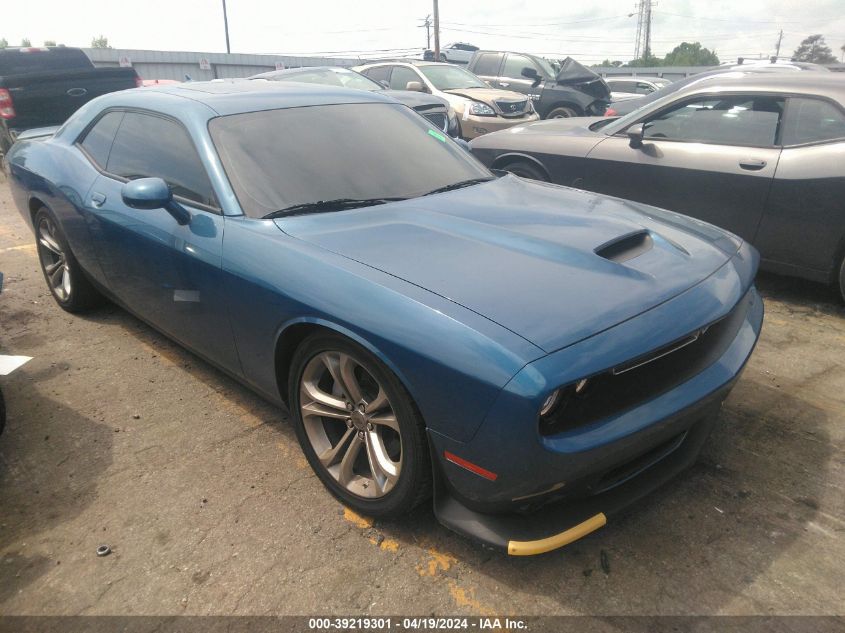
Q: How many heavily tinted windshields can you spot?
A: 1